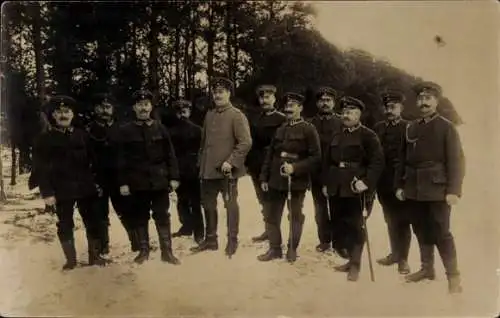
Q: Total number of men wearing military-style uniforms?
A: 11